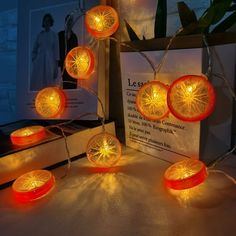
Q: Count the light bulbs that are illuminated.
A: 9